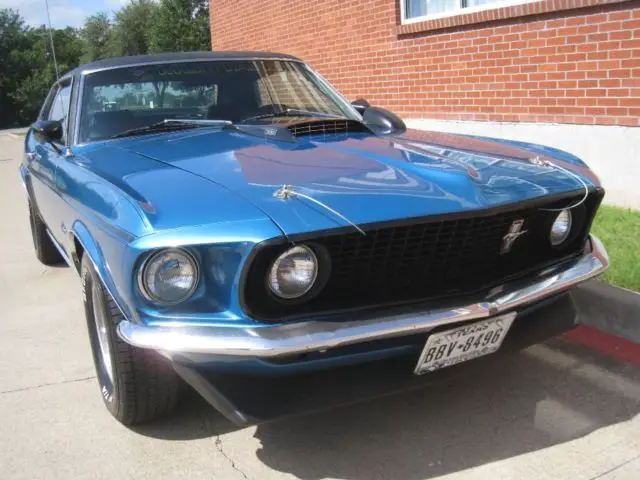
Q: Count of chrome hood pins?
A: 2